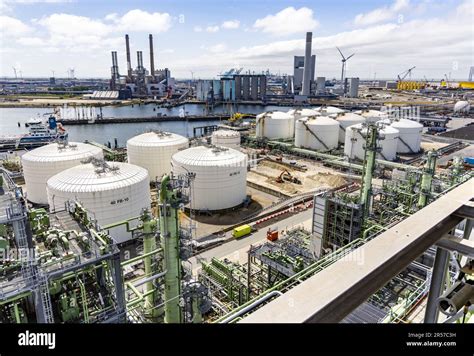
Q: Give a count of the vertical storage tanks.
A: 13